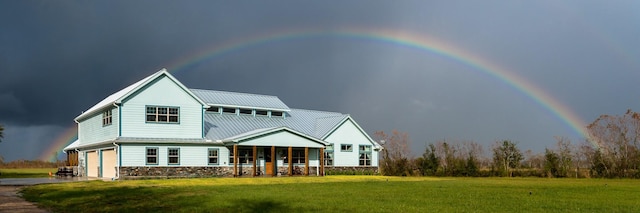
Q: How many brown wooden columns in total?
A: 6